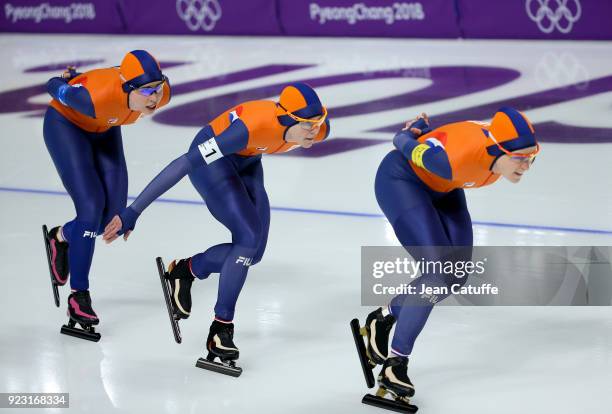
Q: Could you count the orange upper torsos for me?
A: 3